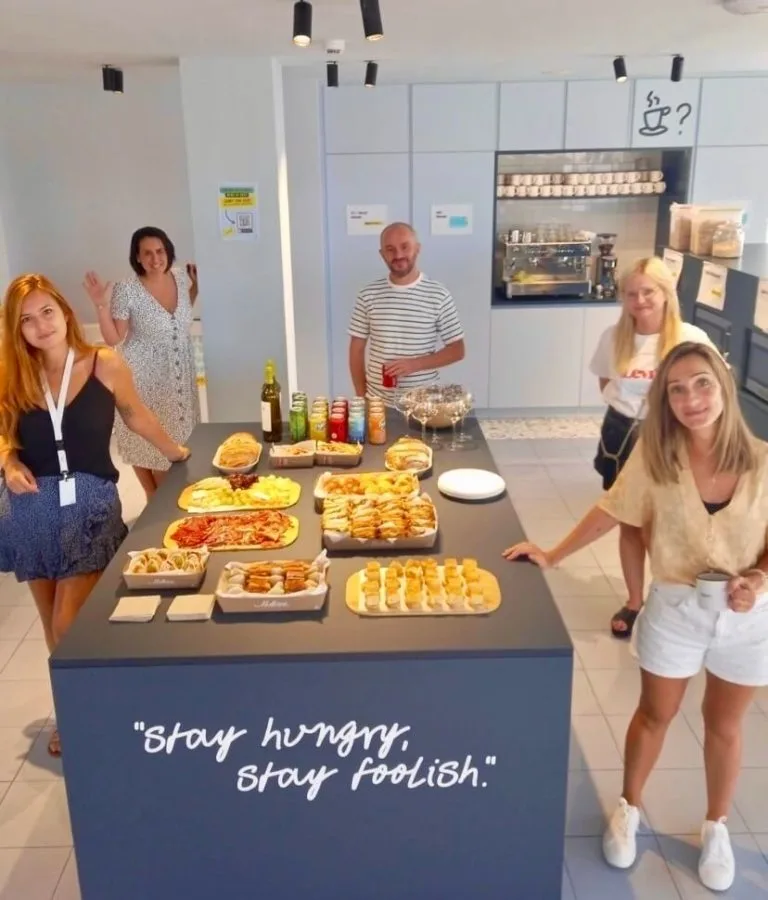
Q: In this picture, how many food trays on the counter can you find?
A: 11